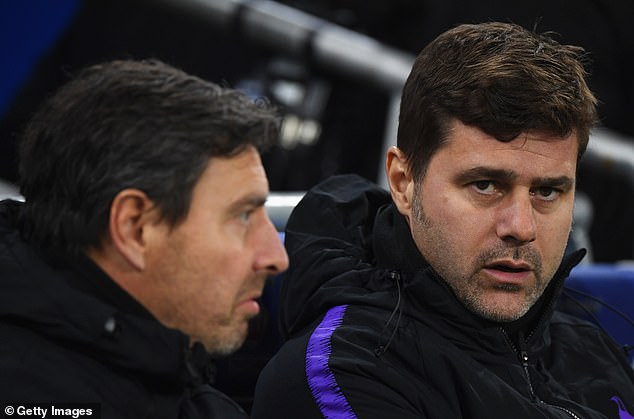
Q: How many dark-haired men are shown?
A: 2